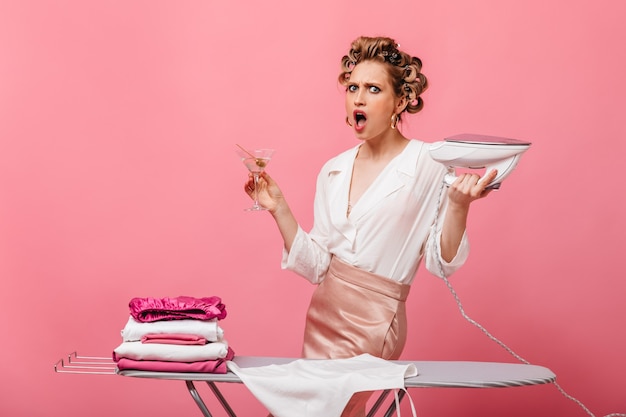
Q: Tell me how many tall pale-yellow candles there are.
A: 0